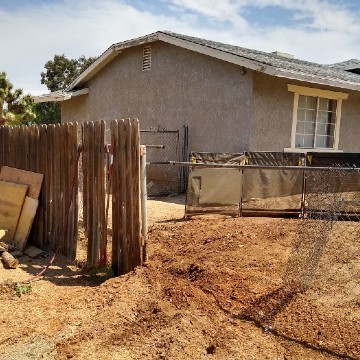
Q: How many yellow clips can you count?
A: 5